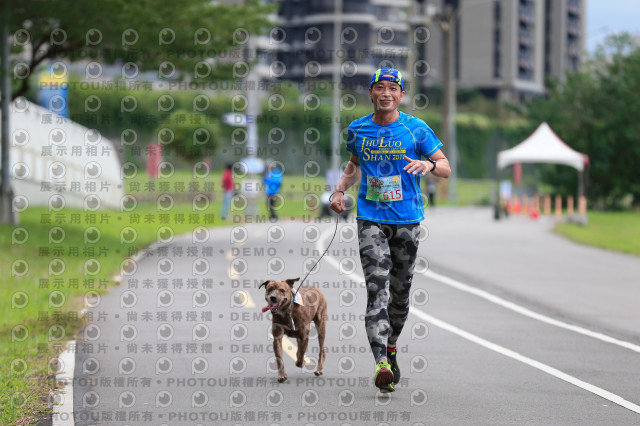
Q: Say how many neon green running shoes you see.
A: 2